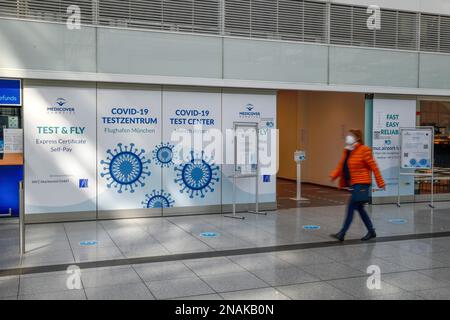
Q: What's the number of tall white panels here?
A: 5